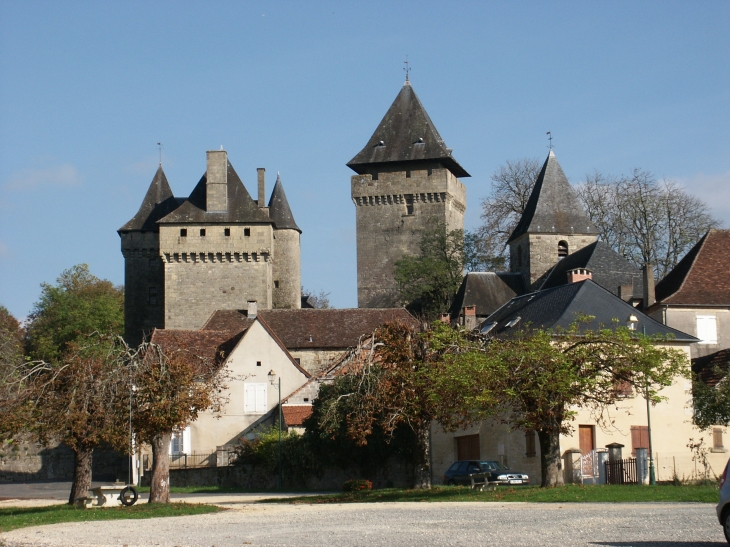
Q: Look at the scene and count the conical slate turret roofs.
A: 2